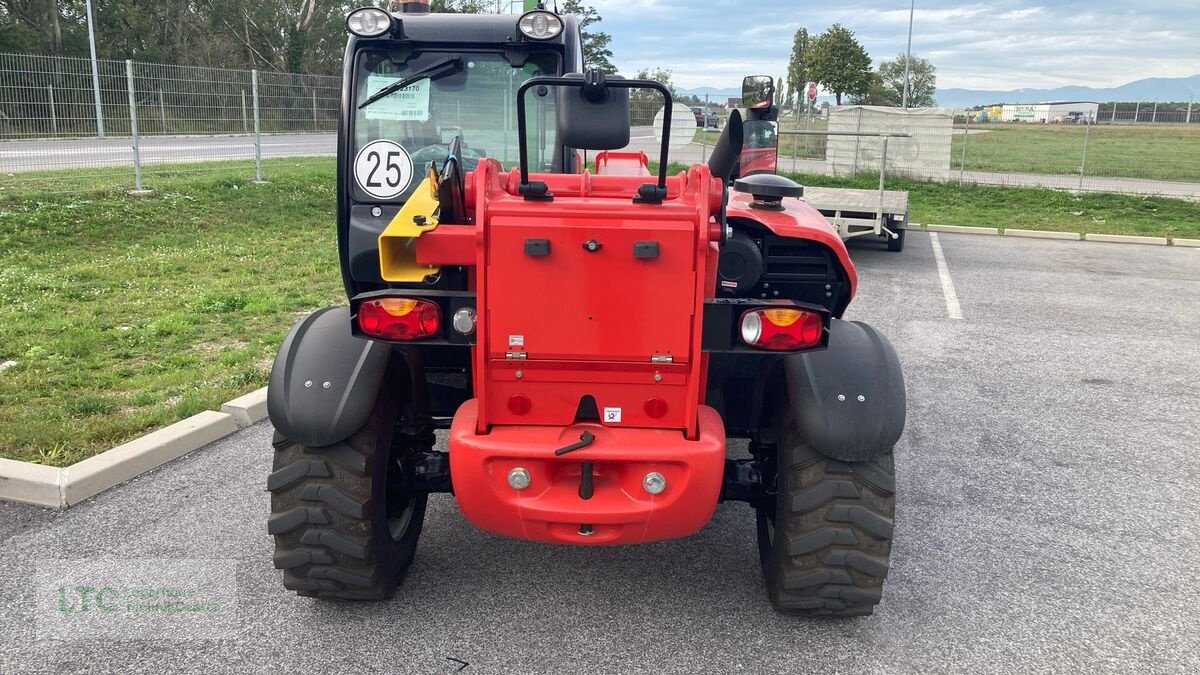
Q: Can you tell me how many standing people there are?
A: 0